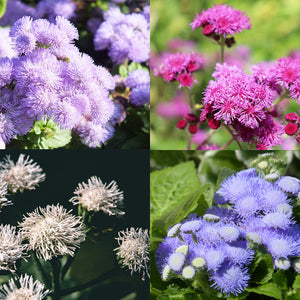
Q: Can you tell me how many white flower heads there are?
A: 7